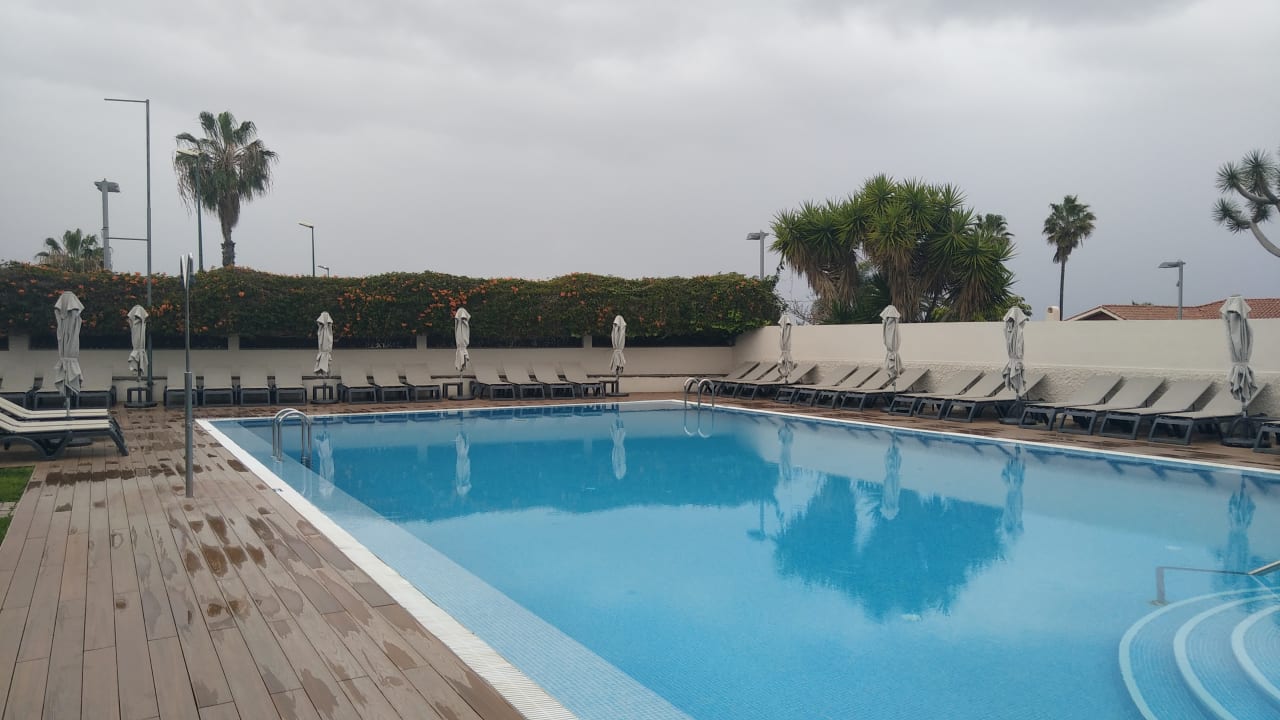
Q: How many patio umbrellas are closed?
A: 9